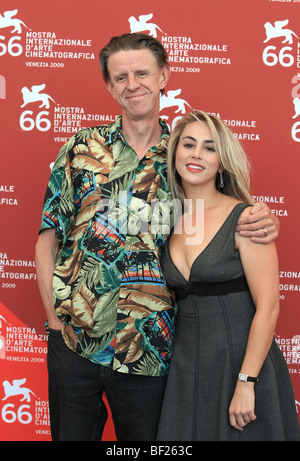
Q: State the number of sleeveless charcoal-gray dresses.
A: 1